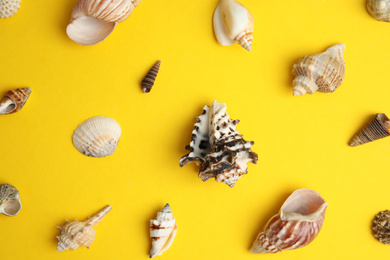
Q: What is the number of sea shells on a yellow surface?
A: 15